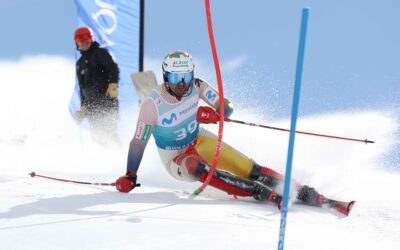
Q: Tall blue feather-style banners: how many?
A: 1